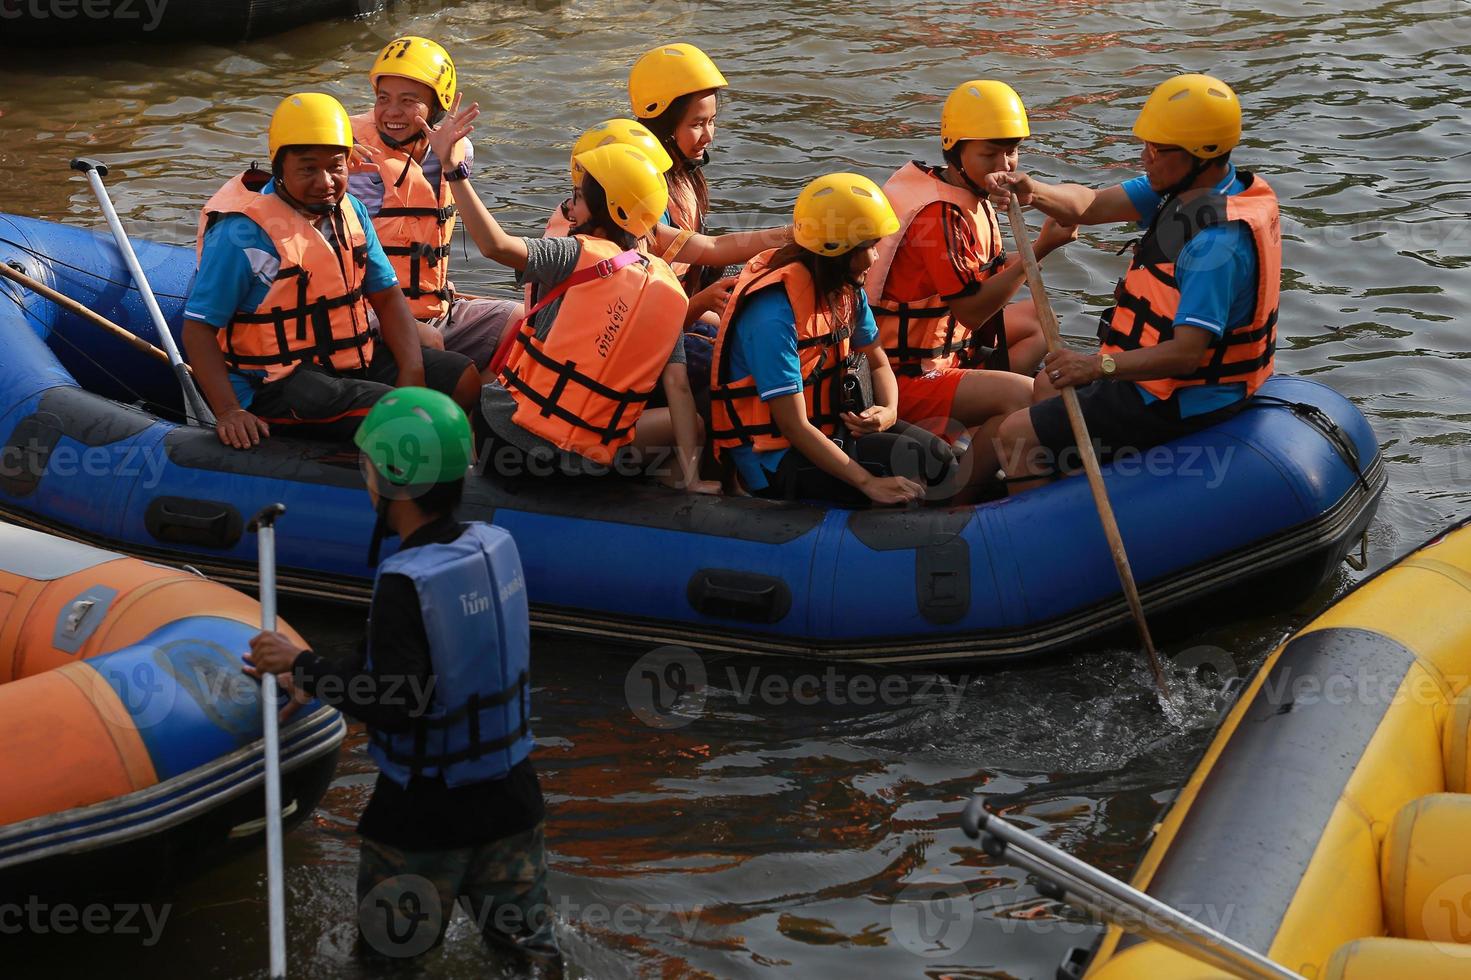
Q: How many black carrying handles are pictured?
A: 2